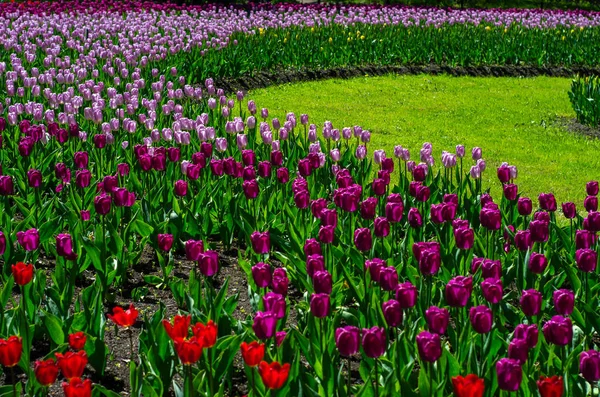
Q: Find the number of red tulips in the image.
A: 14